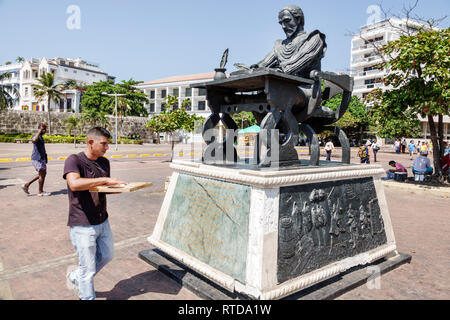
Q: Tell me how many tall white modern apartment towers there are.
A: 1